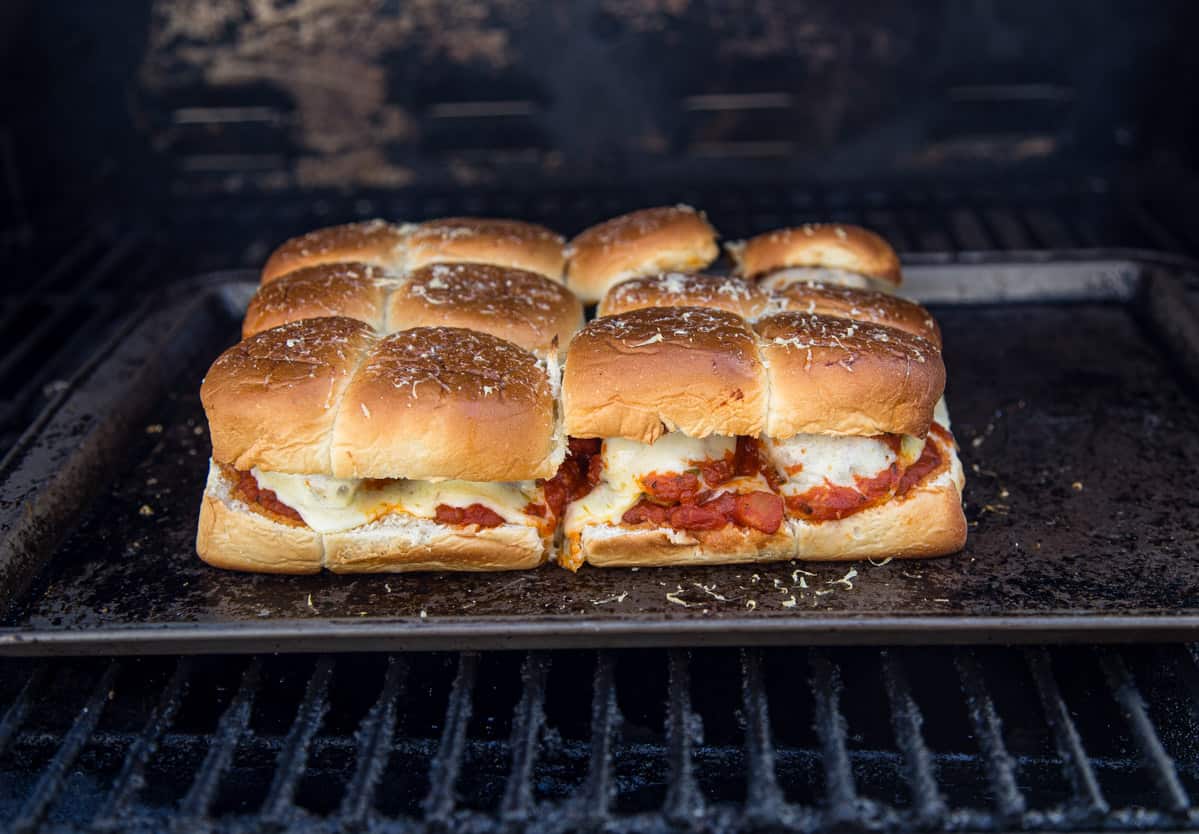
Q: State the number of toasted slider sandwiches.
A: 12